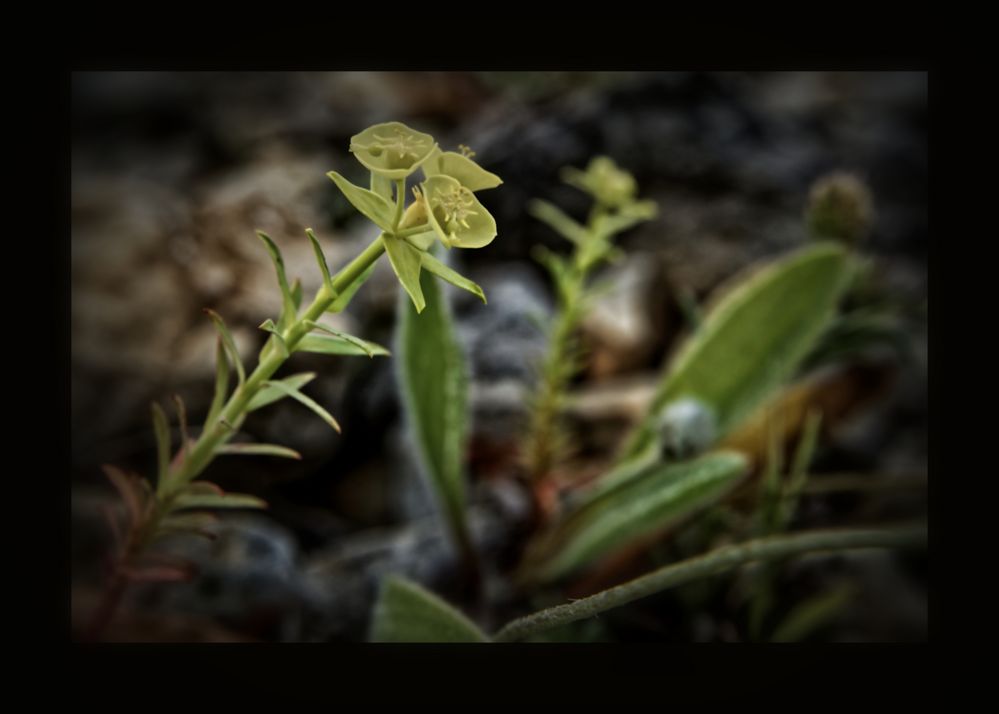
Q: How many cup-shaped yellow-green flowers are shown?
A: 3